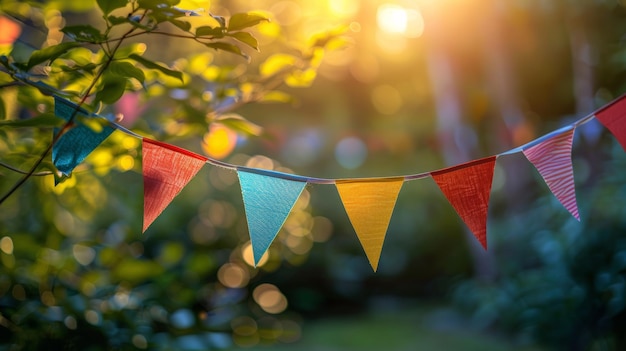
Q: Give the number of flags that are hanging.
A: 7